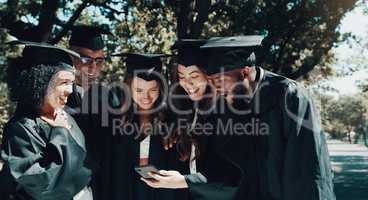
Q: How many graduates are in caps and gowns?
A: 5